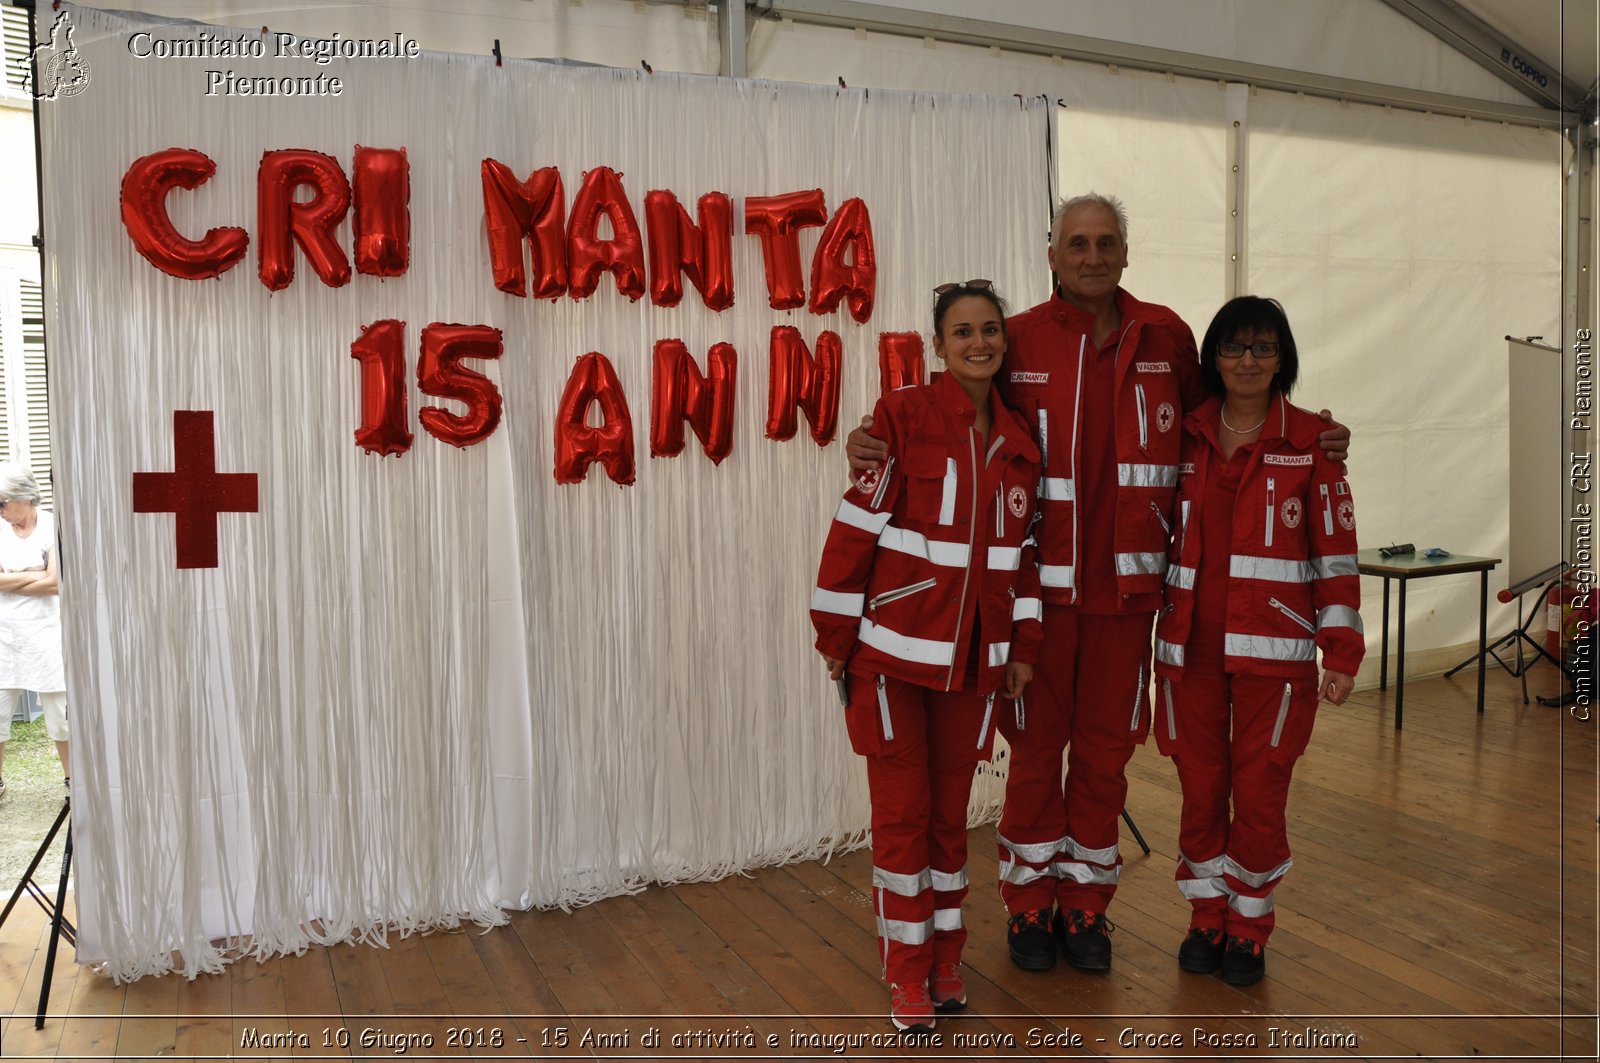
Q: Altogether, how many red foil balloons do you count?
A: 14